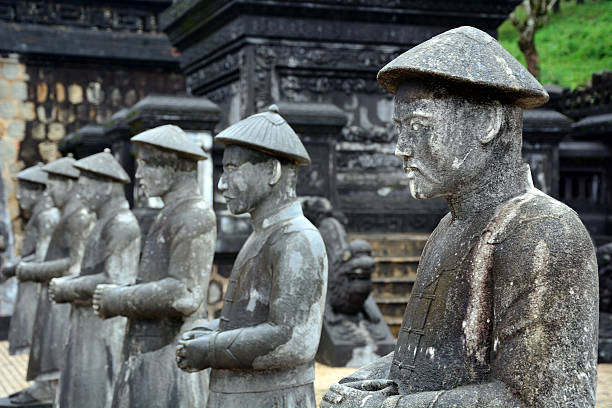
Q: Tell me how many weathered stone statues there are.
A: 6